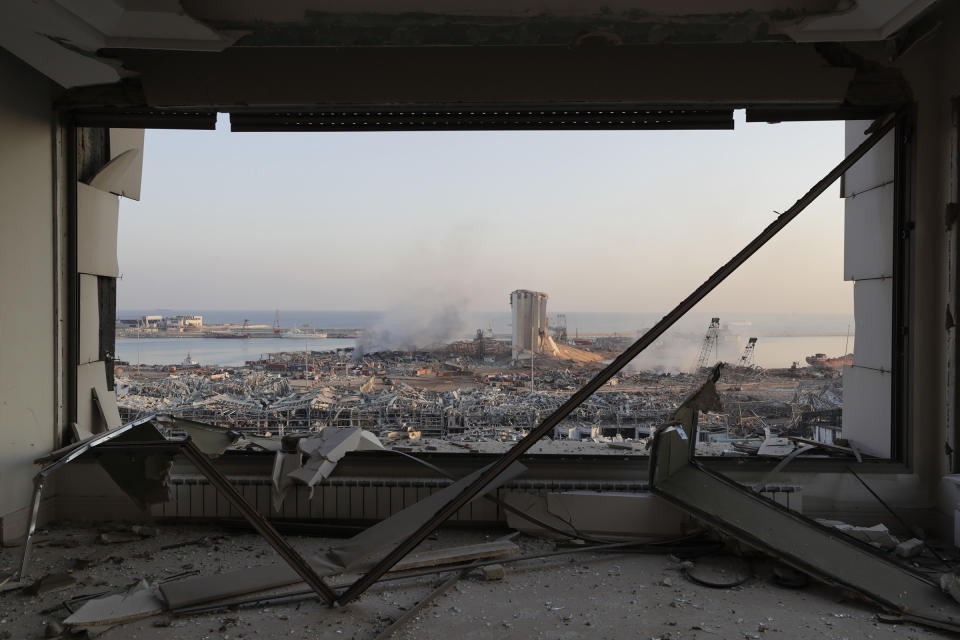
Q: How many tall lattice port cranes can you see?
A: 2